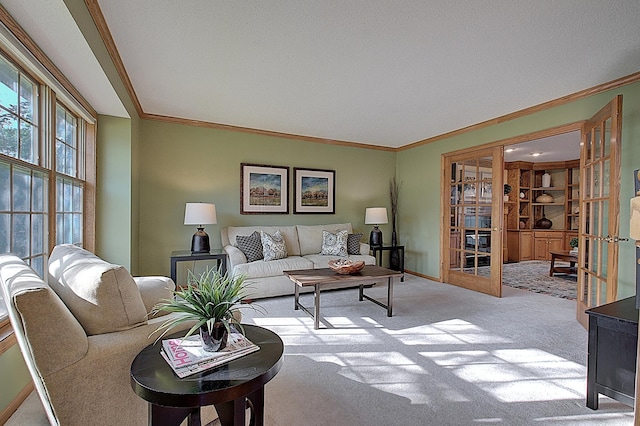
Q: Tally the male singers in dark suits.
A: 0